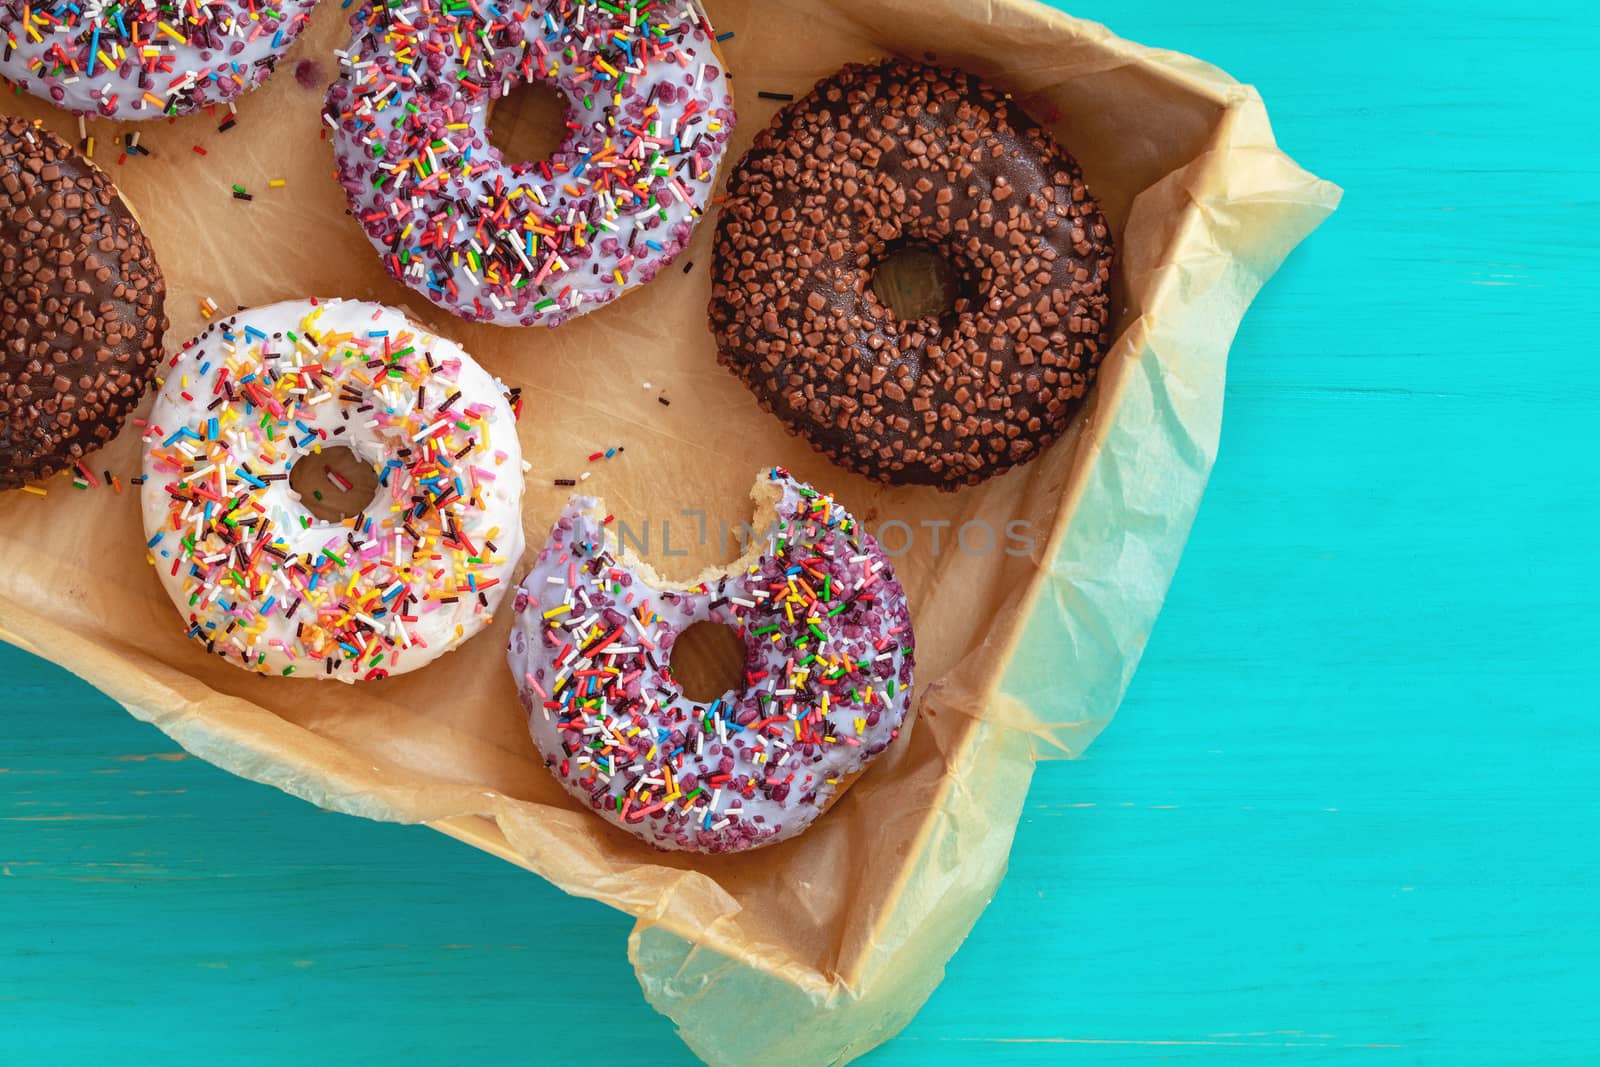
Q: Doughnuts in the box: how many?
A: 6